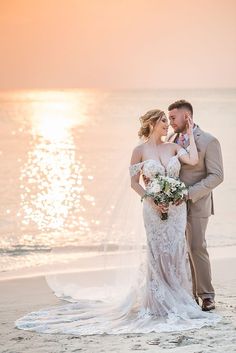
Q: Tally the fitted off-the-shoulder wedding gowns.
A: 1